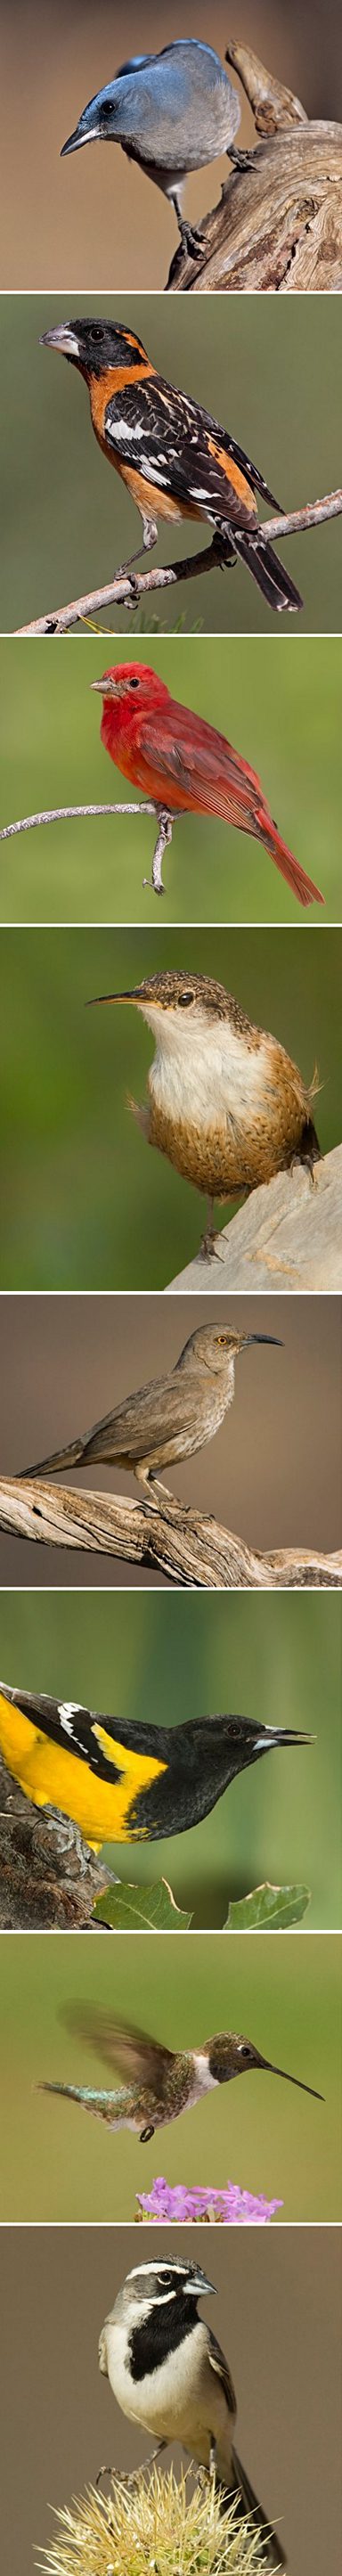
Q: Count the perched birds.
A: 7